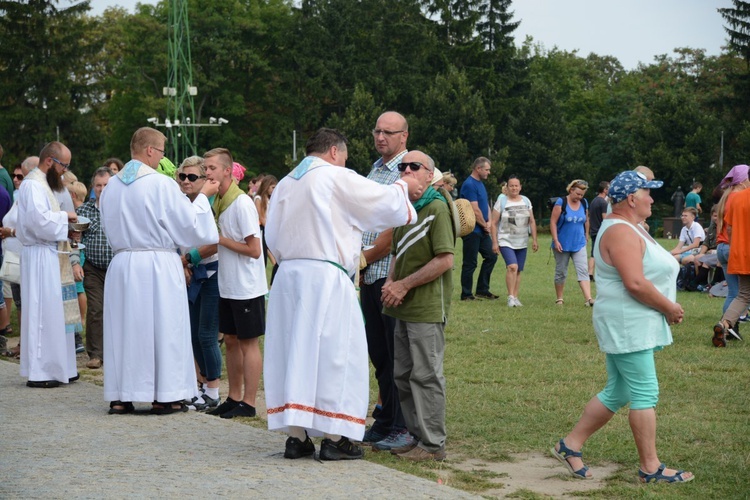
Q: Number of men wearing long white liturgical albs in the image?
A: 3